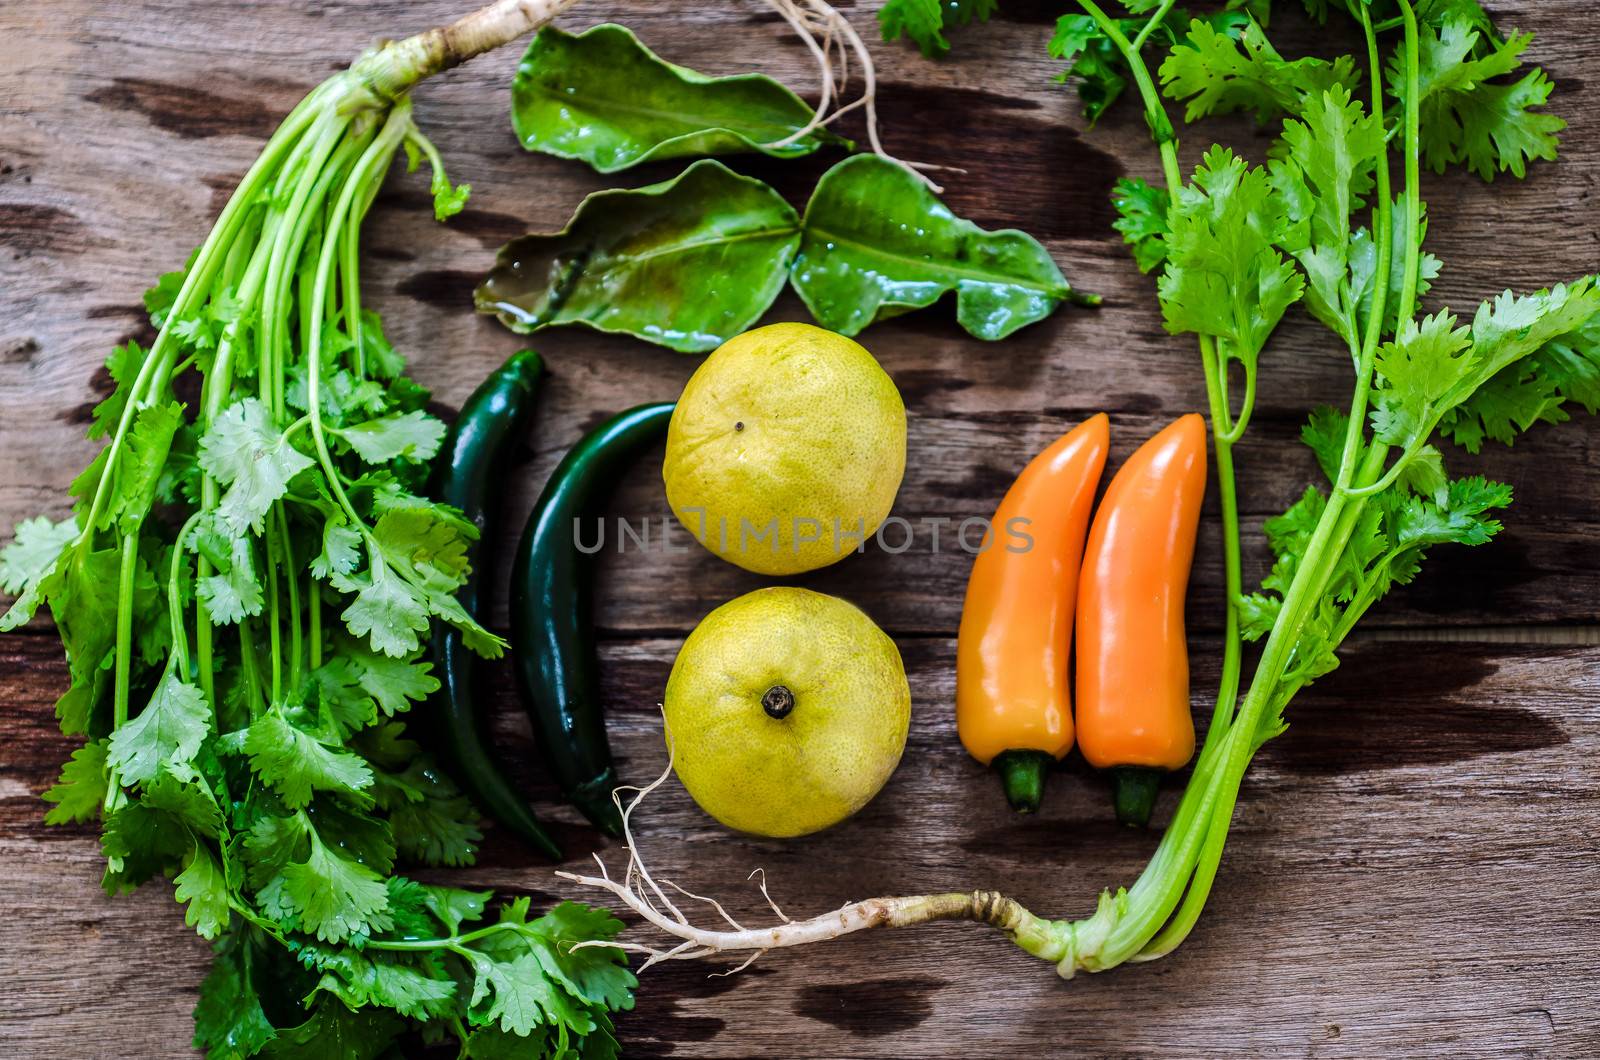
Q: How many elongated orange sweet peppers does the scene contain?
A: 2